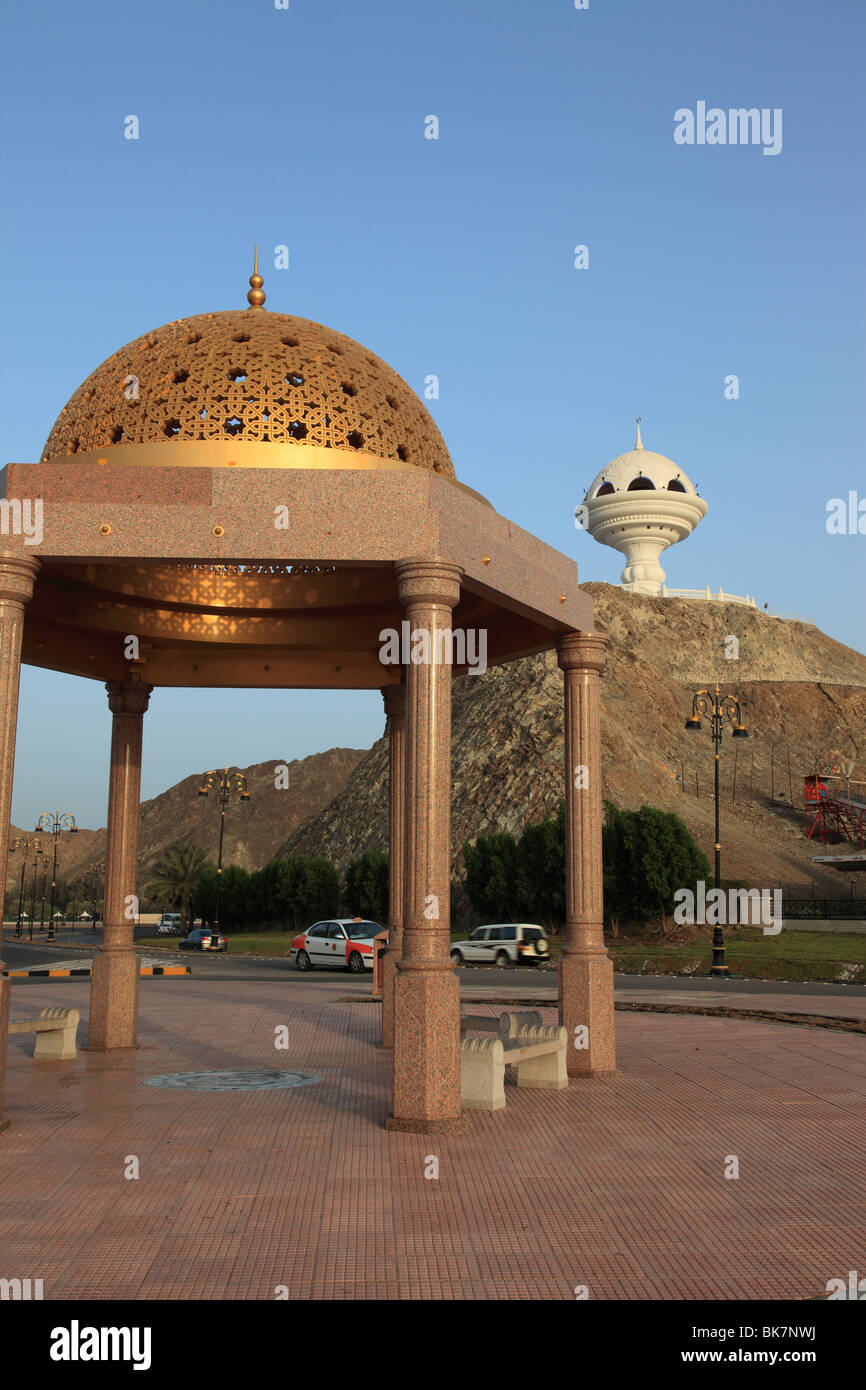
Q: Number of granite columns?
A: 5